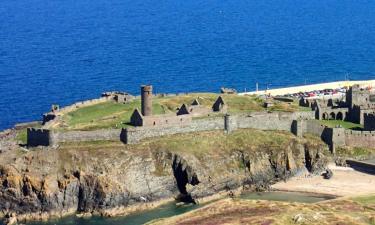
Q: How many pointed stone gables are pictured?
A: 4